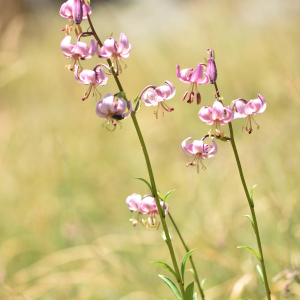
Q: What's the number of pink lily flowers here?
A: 12